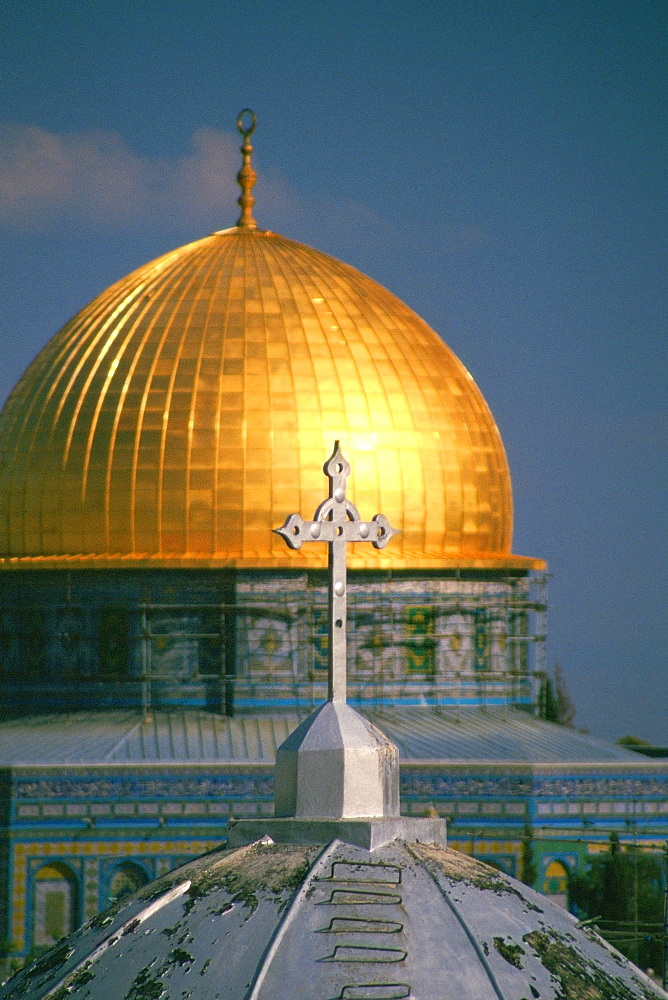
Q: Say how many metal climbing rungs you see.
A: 5